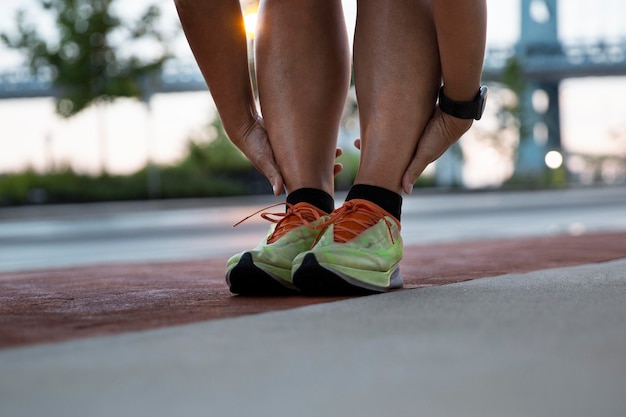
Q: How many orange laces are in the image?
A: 2